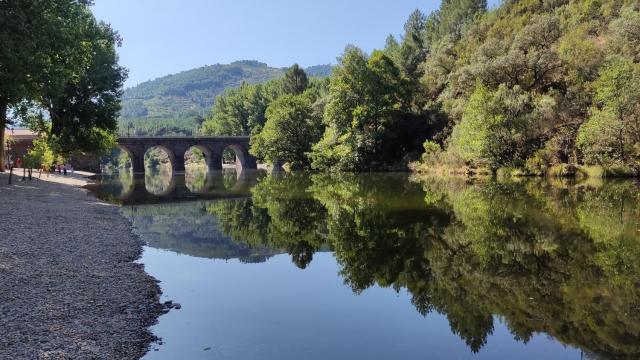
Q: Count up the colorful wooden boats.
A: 0